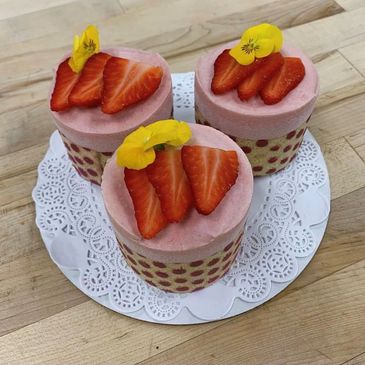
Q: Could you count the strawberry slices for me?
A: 9